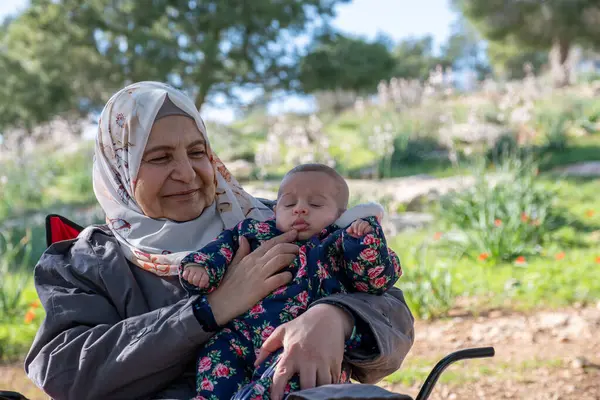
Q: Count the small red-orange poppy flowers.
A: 11